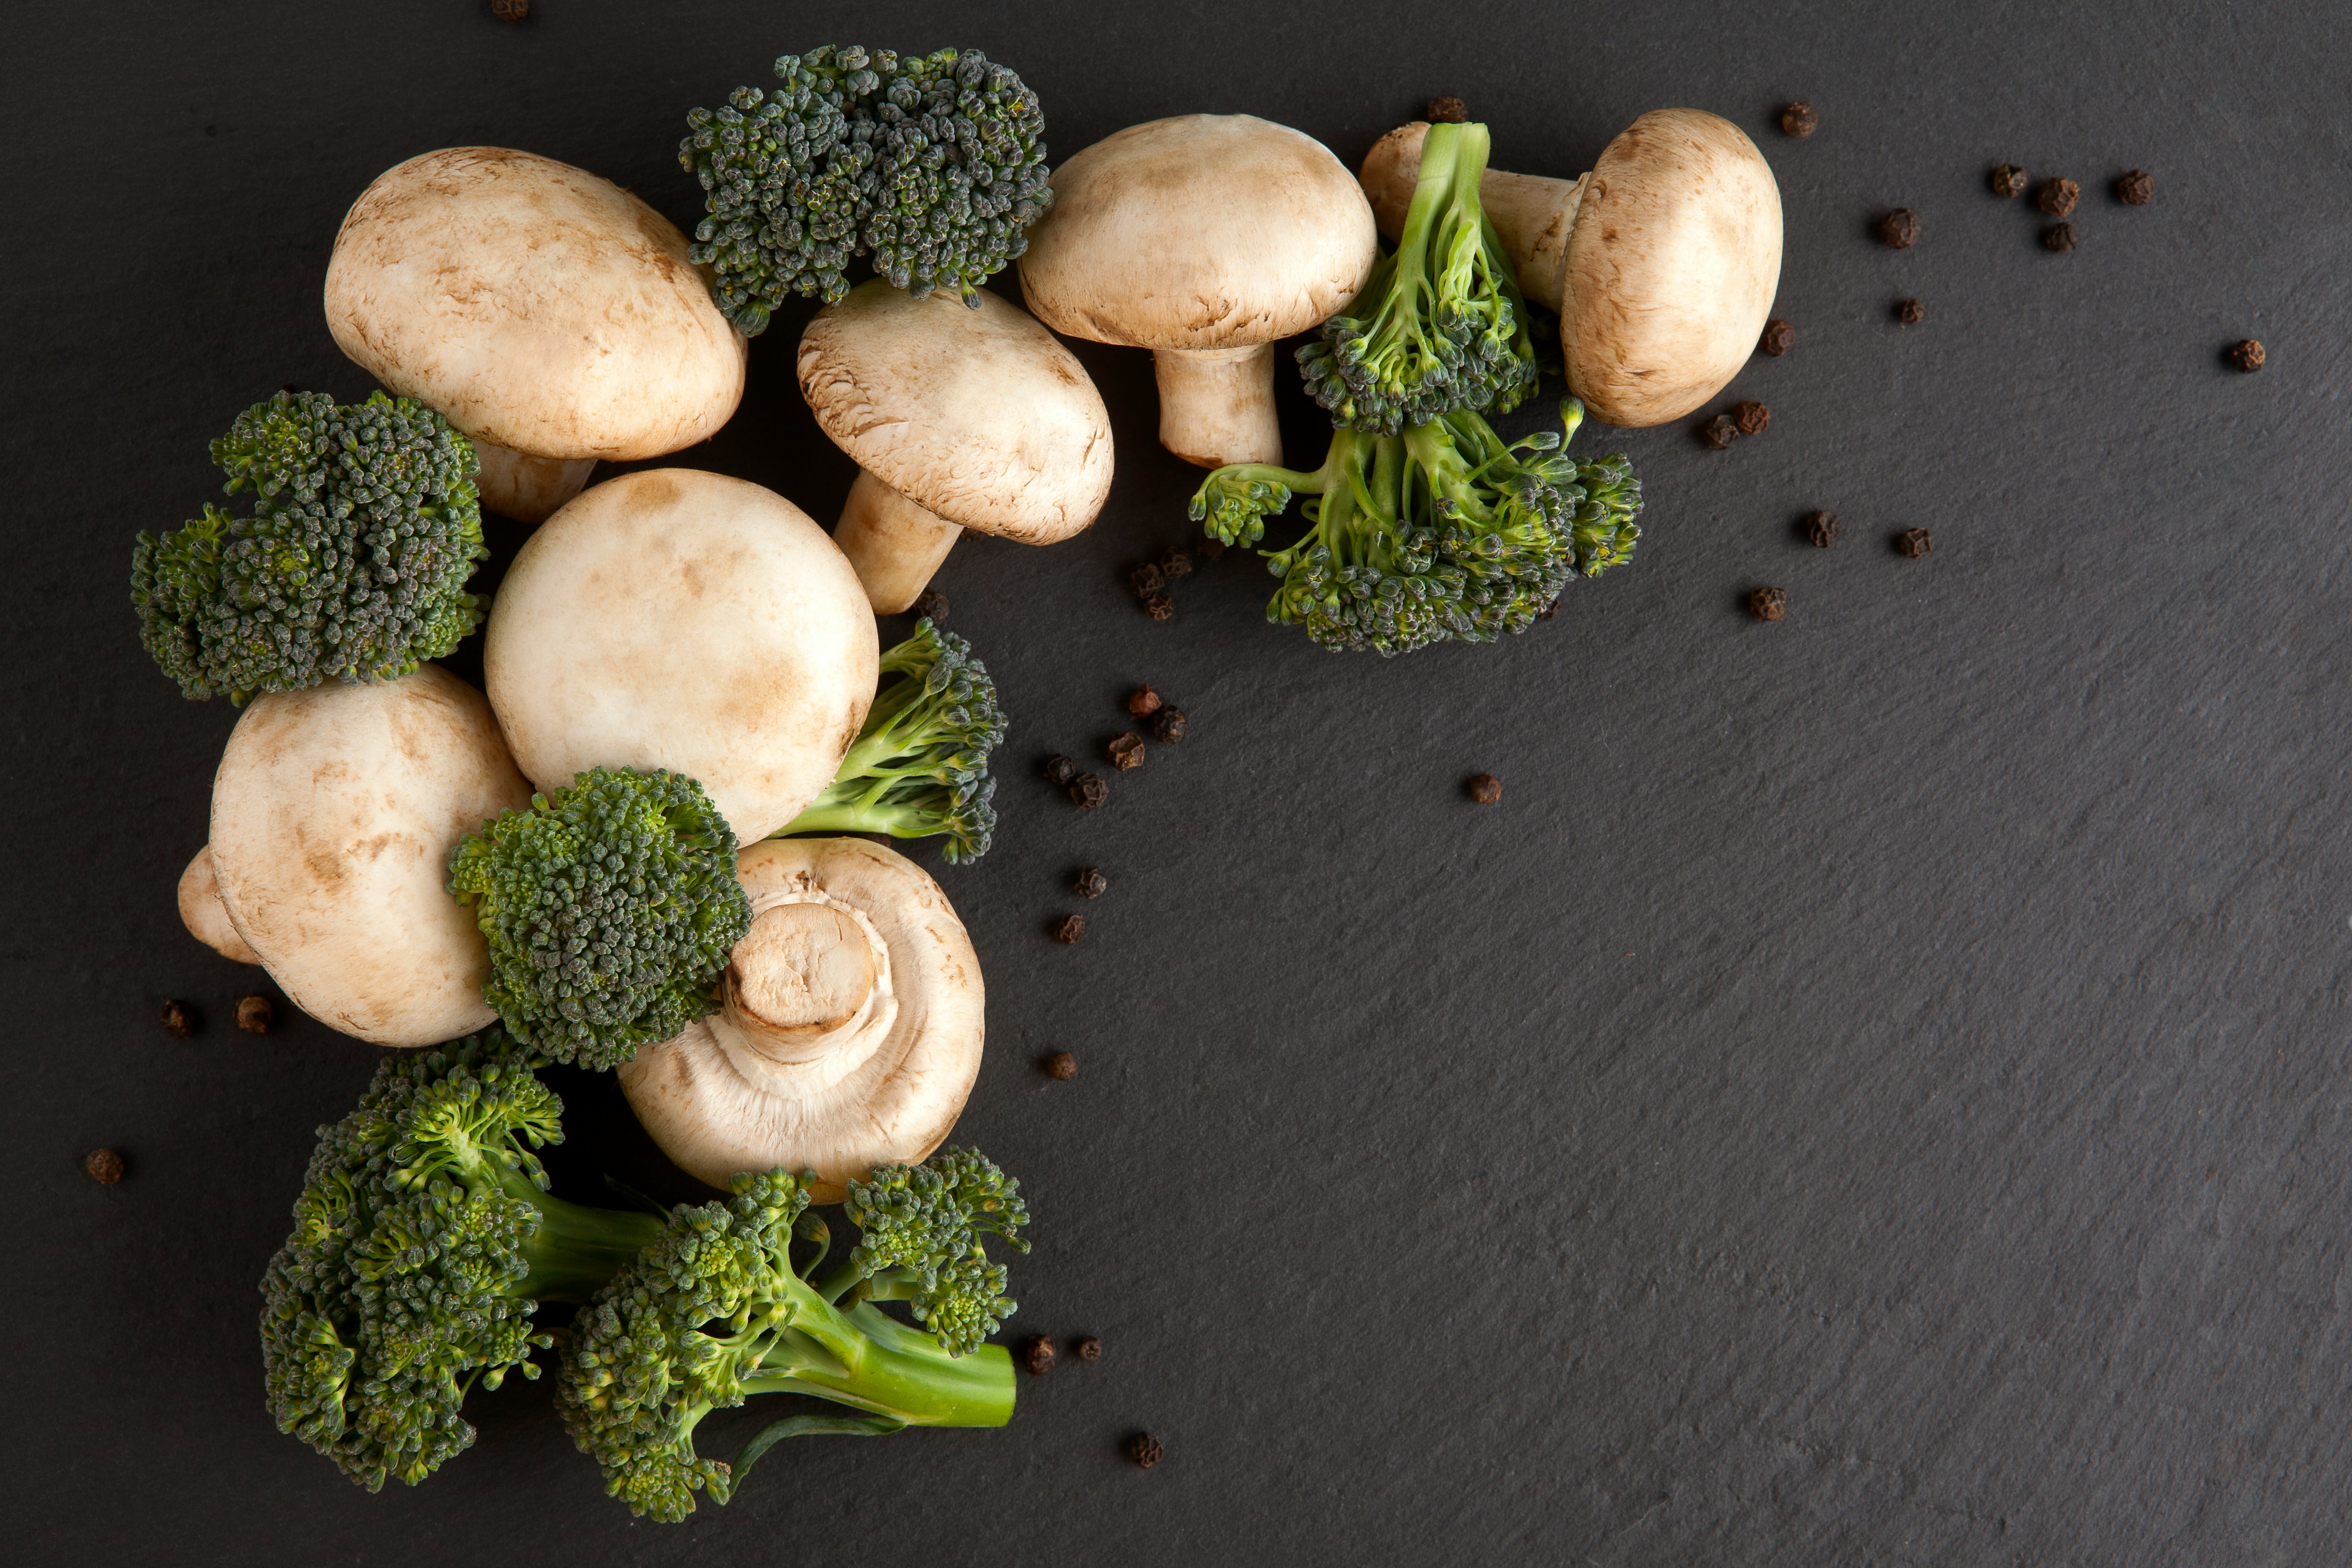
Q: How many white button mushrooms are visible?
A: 7